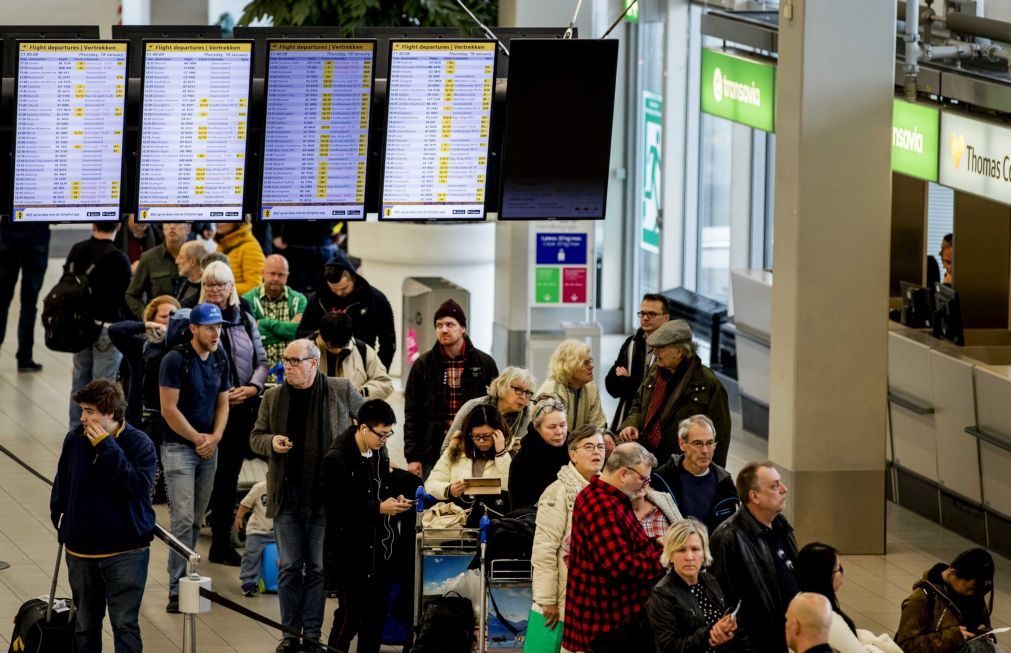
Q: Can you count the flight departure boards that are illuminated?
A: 4